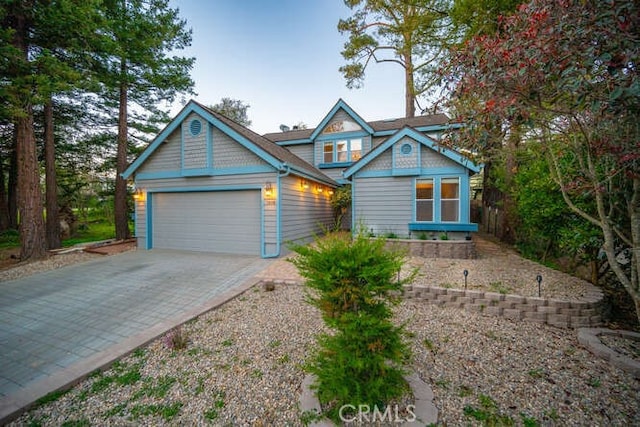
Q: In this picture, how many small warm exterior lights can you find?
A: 5